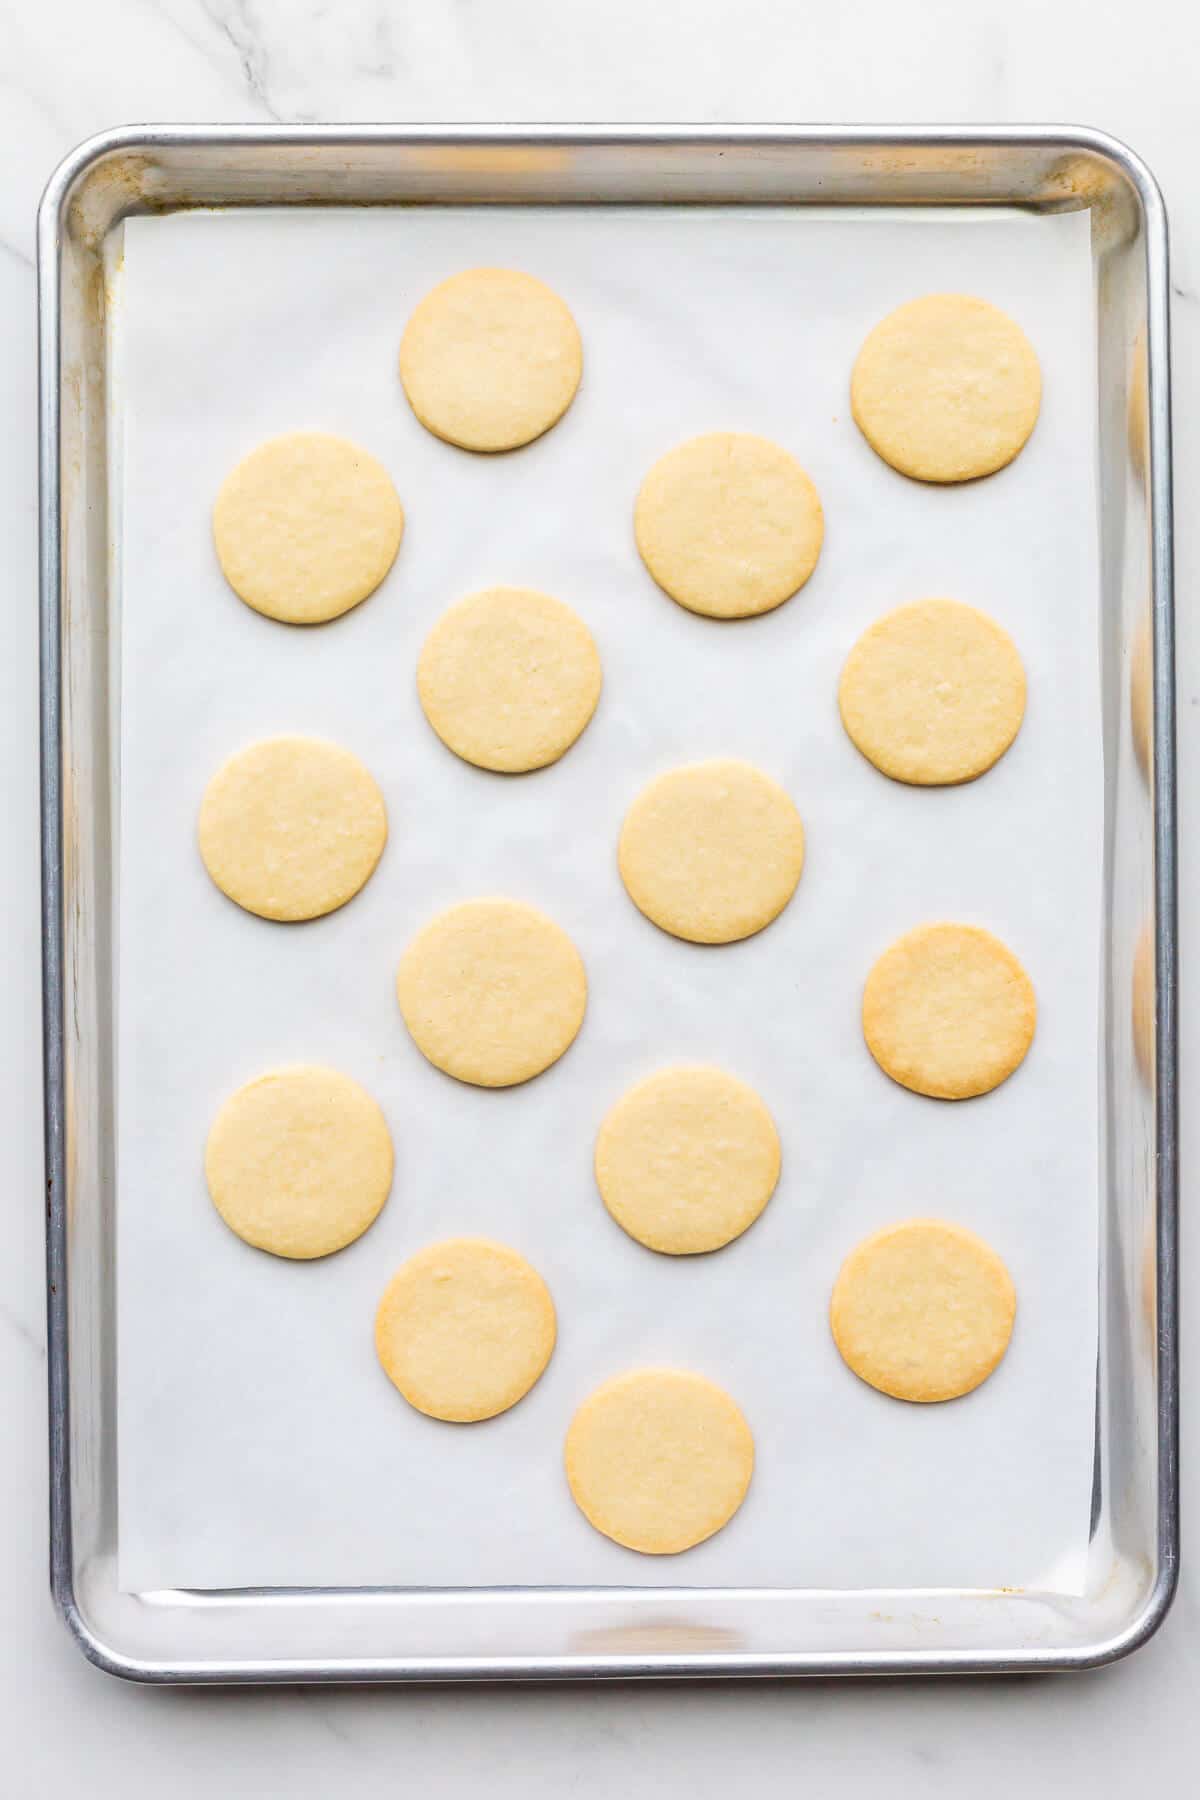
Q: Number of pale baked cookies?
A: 15